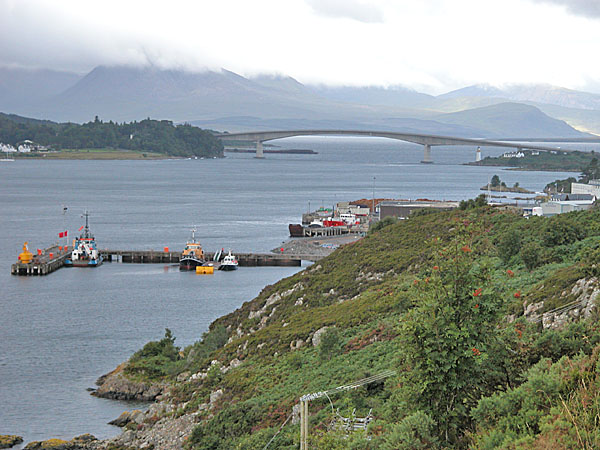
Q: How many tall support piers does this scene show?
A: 2